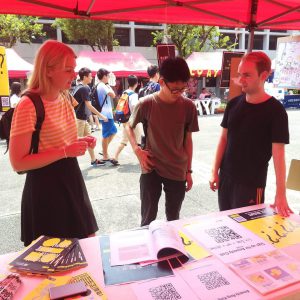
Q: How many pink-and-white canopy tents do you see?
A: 3